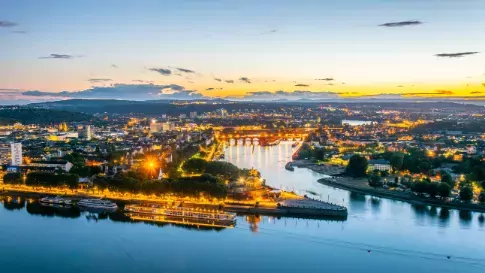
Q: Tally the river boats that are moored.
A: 3